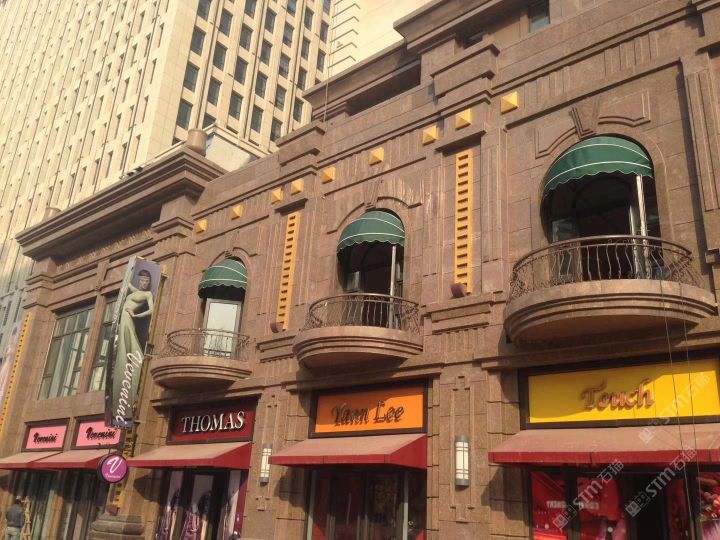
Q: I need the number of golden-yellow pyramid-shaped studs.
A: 9